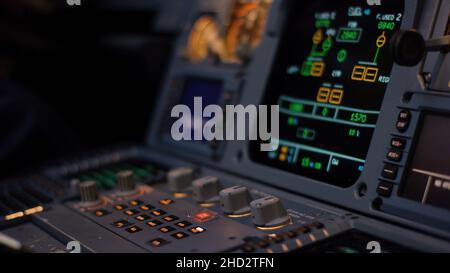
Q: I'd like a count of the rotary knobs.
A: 6